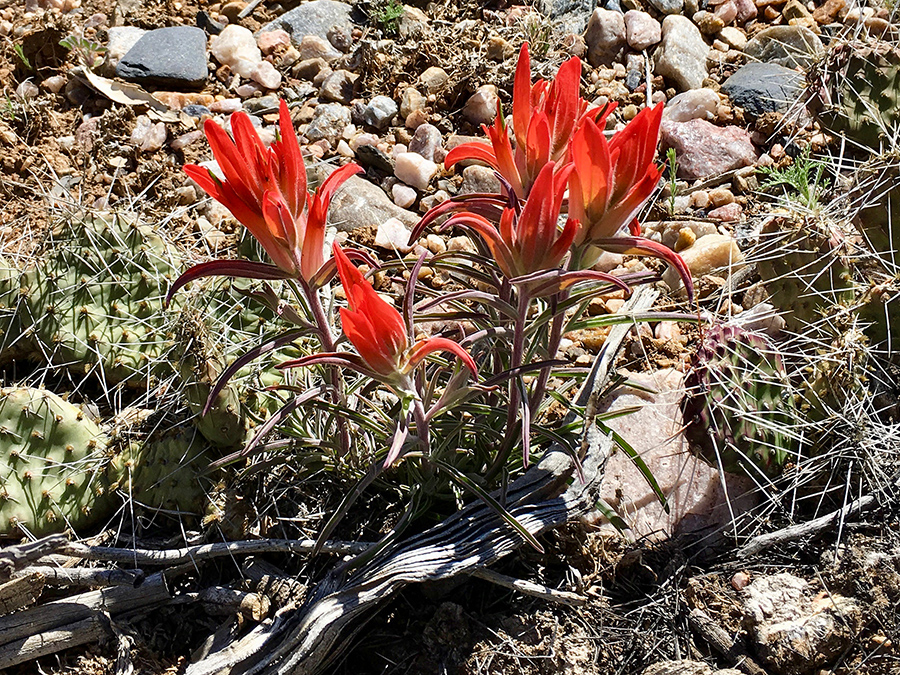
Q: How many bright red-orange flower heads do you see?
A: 5